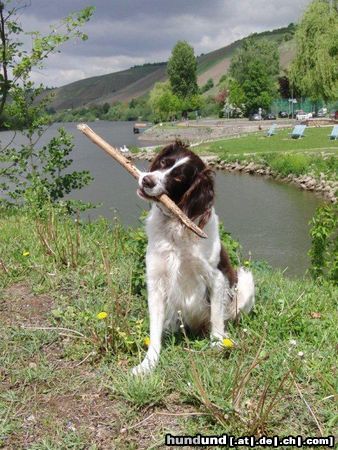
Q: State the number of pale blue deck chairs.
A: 3